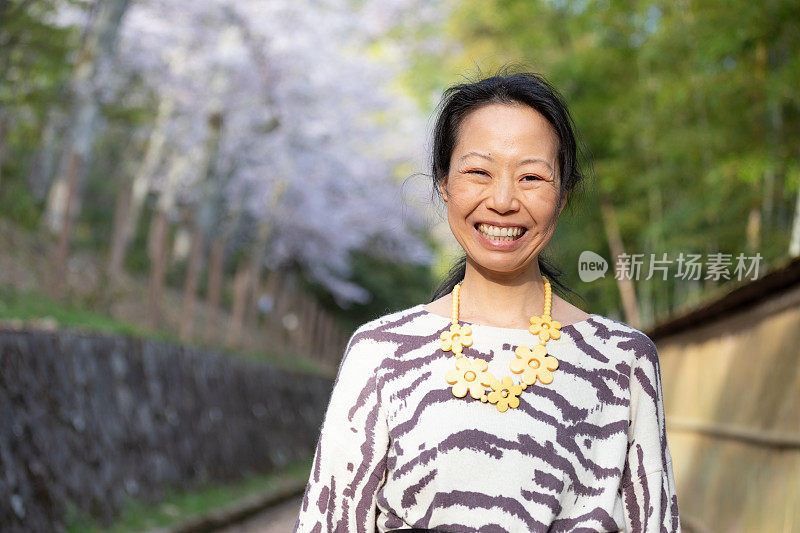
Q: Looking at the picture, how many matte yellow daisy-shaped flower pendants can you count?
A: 5